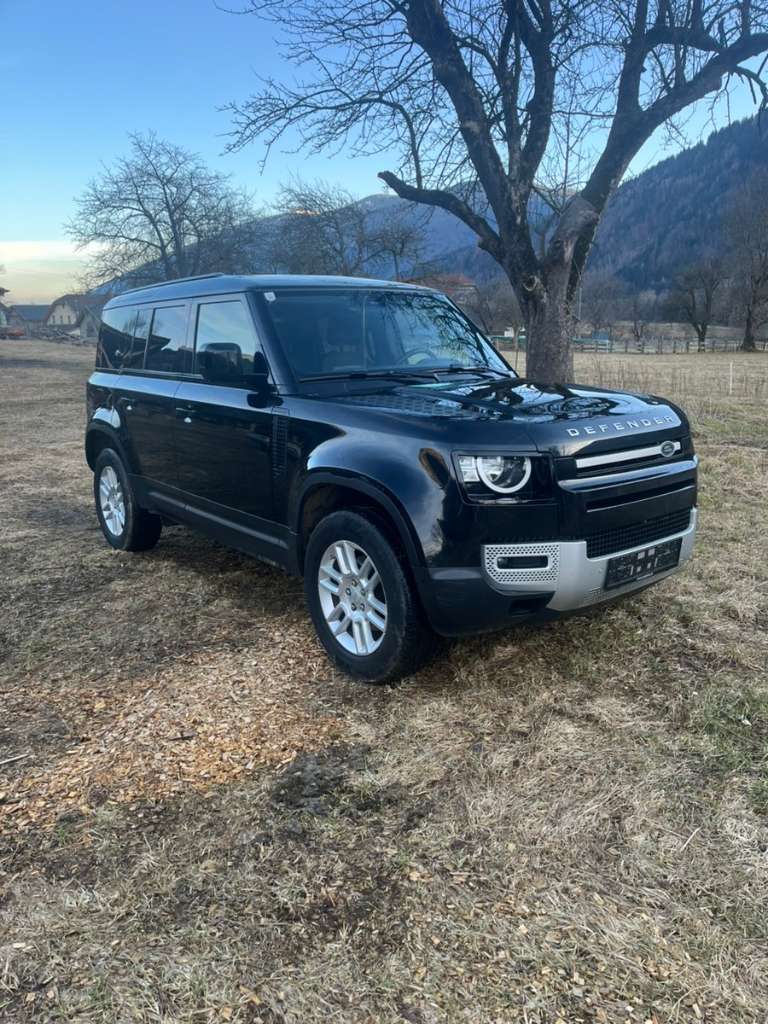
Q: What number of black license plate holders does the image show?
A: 1